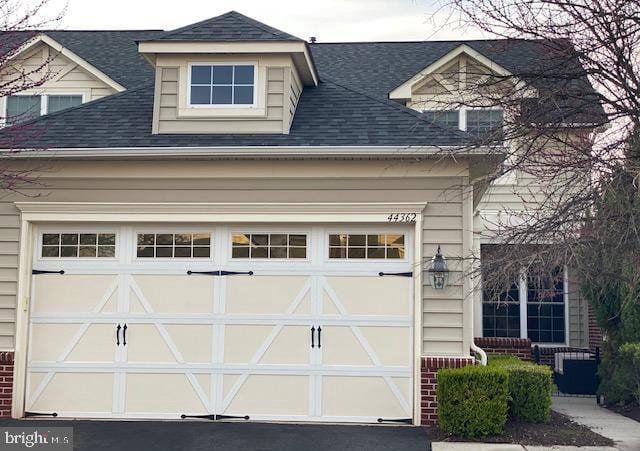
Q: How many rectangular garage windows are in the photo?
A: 4